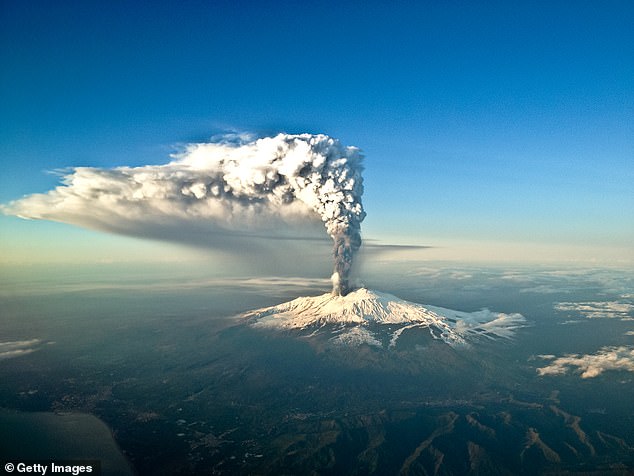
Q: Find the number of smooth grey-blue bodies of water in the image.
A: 1